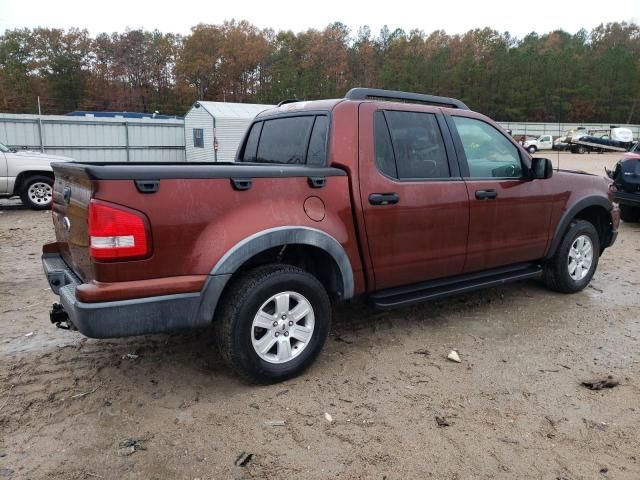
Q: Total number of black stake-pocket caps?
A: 3